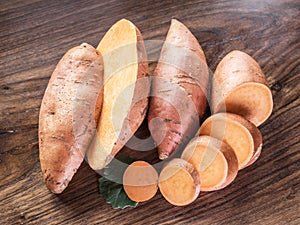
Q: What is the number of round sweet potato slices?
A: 4